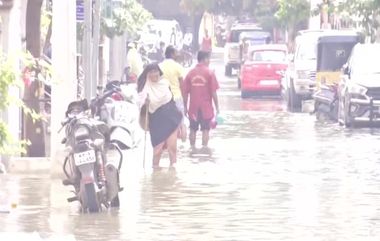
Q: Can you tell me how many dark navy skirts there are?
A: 1